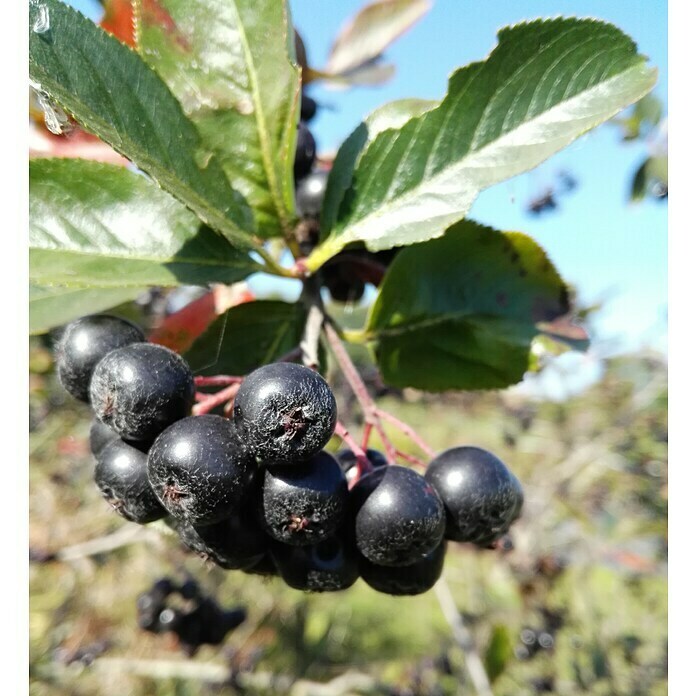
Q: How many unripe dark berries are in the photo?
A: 0